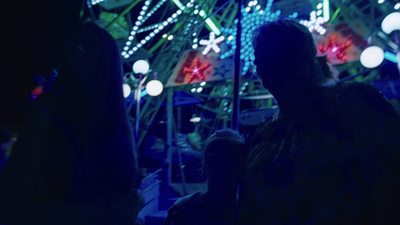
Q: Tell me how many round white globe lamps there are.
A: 5